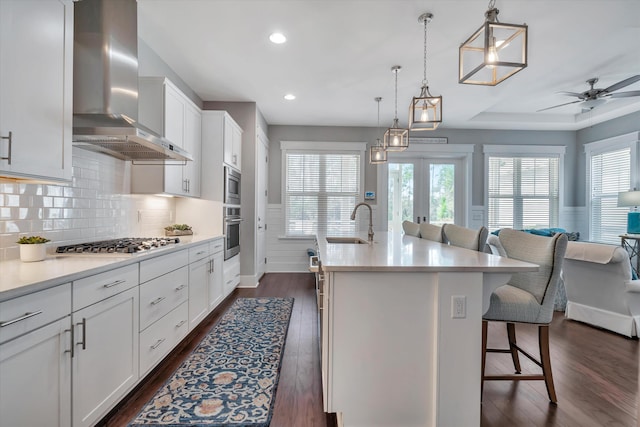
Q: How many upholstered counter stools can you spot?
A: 4